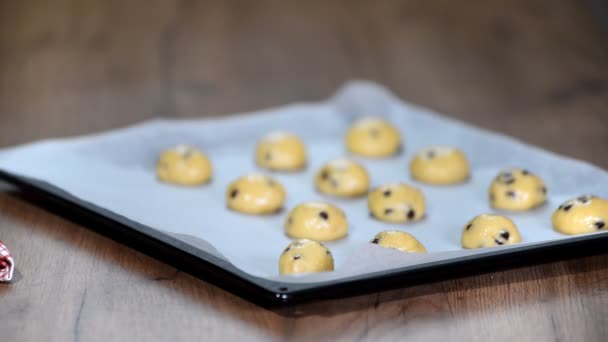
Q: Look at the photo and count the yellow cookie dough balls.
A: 13